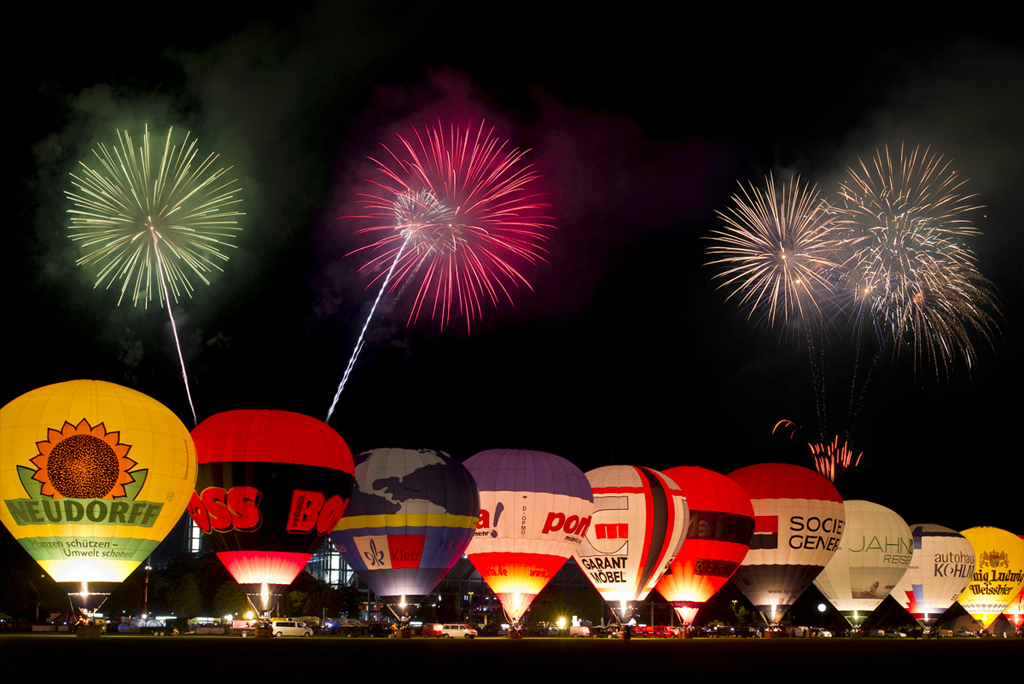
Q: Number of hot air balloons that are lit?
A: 11